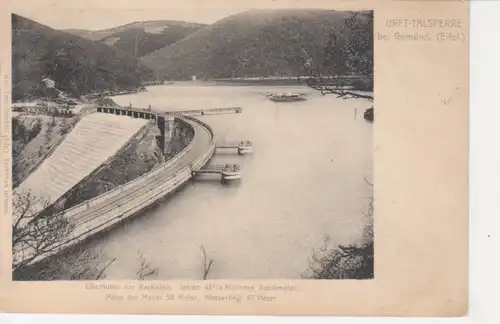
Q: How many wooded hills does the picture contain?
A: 3